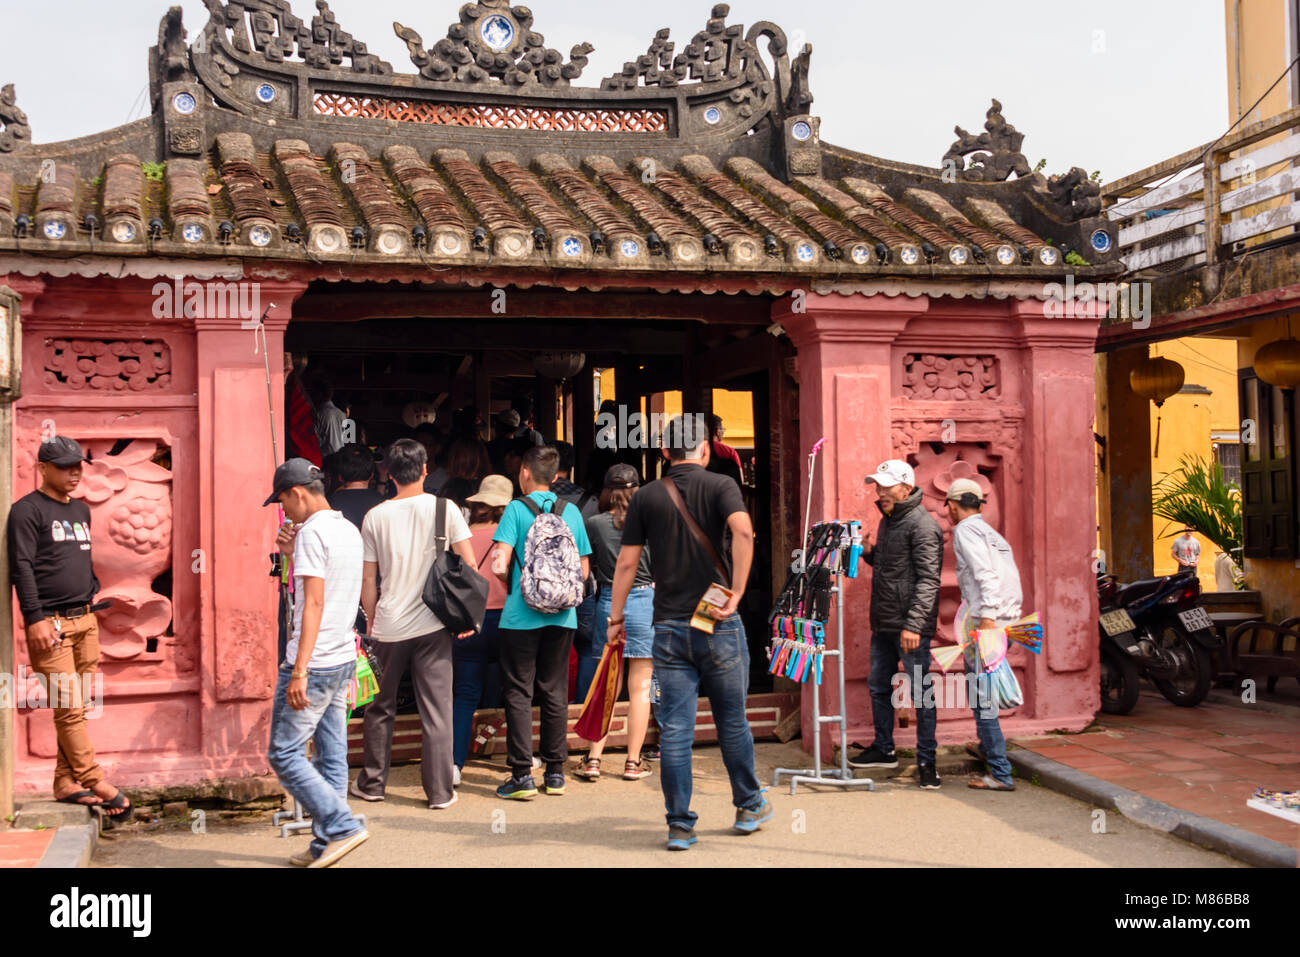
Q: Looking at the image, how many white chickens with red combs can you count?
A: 0